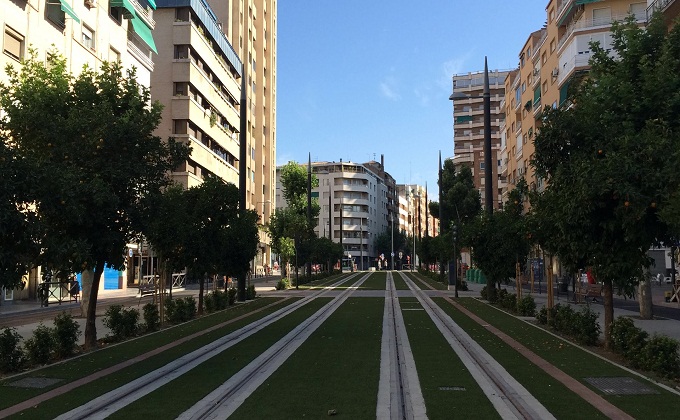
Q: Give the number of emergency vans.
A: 0